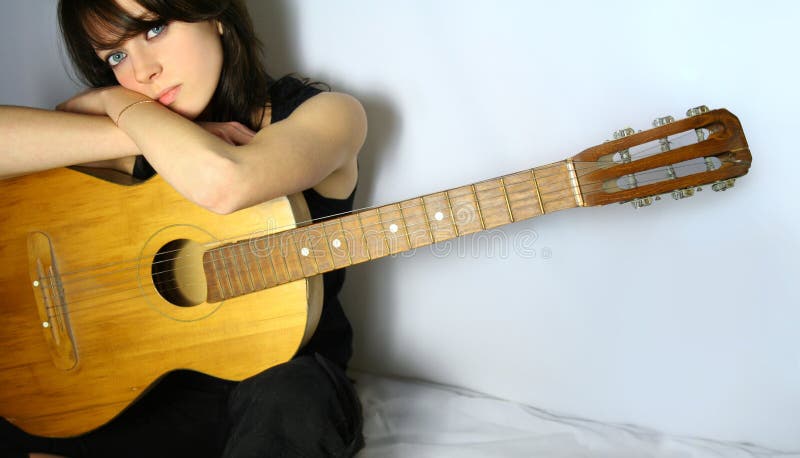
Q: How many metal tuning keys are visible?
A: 6